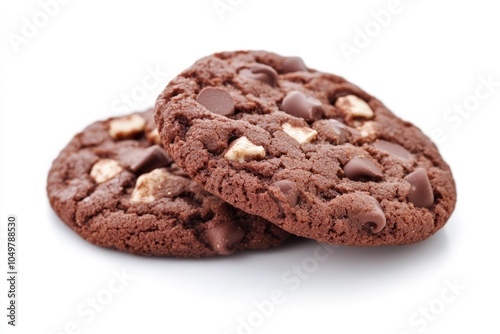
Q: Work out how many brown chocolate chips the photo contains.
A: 12